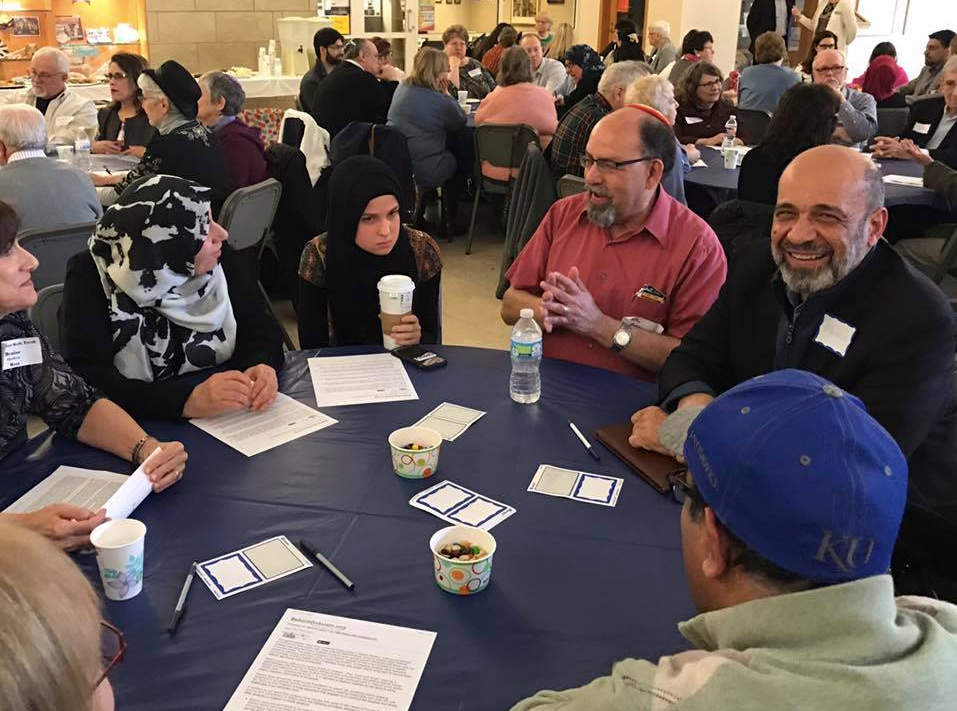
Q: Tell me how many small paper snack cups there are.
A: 2